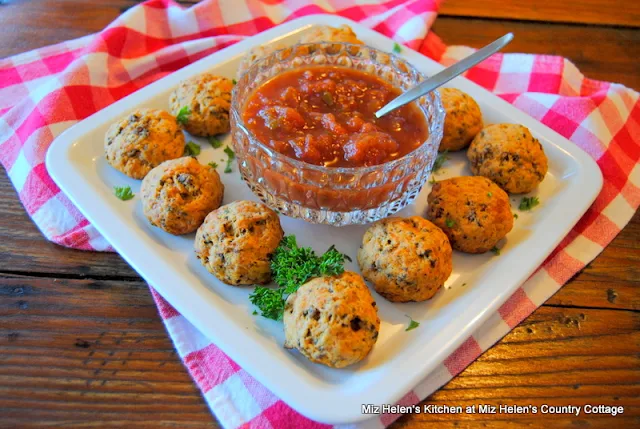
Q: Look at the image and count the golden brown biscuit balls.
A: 11